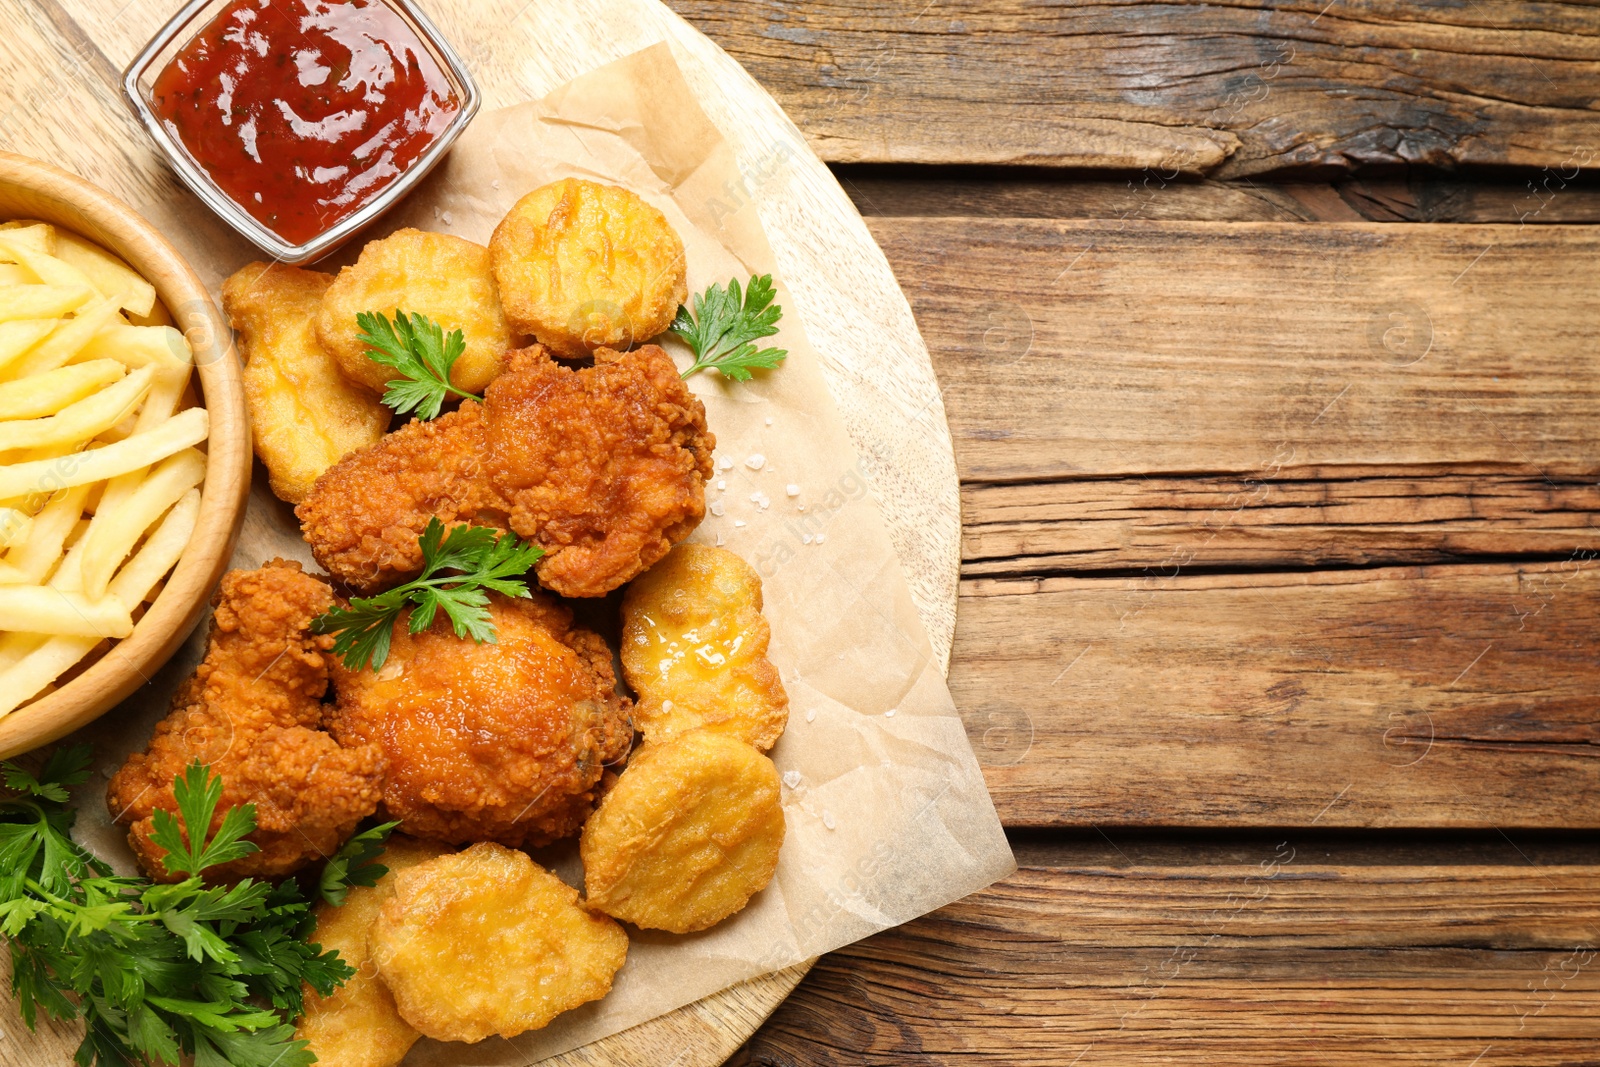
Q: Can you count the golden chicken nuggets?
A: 7